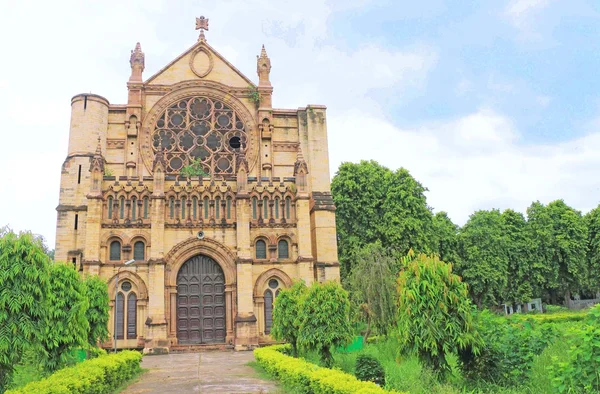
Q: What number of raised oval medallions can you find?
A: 1